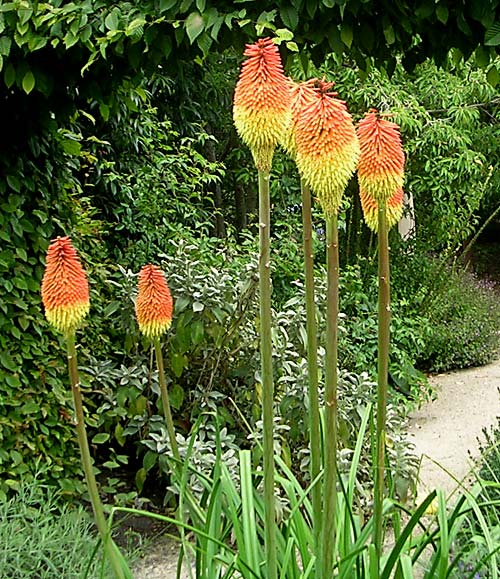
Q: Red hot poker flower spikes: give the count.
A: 7